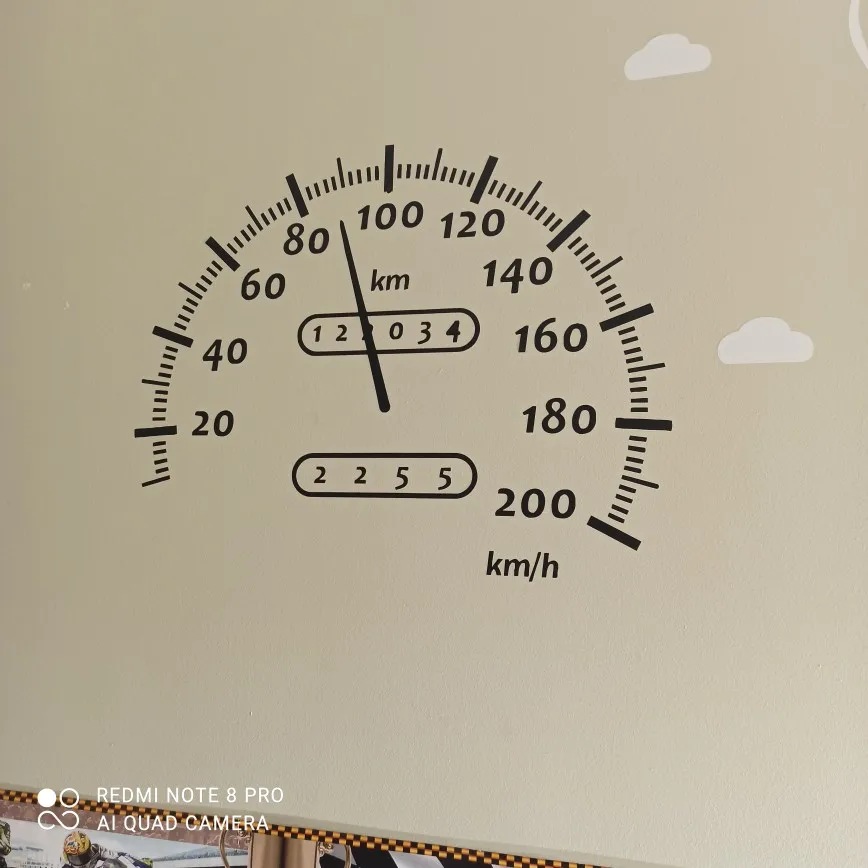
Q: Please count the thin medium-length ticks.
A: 10